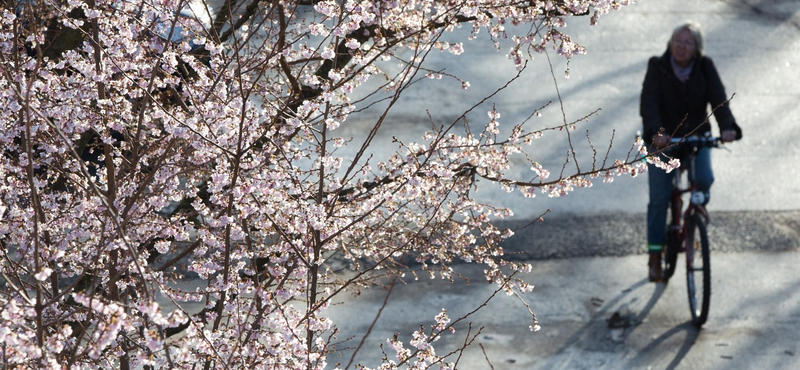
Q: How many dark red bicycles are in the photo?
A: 1